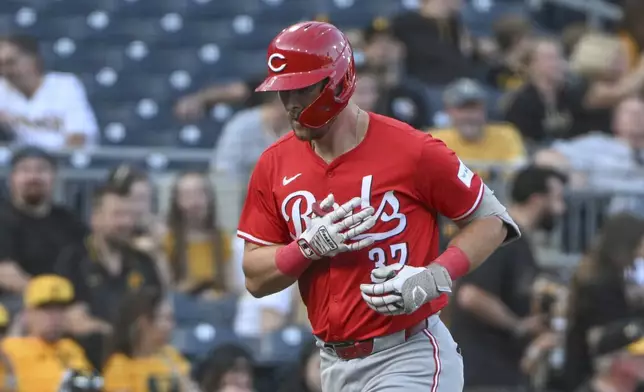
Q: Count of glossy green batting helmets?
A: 0